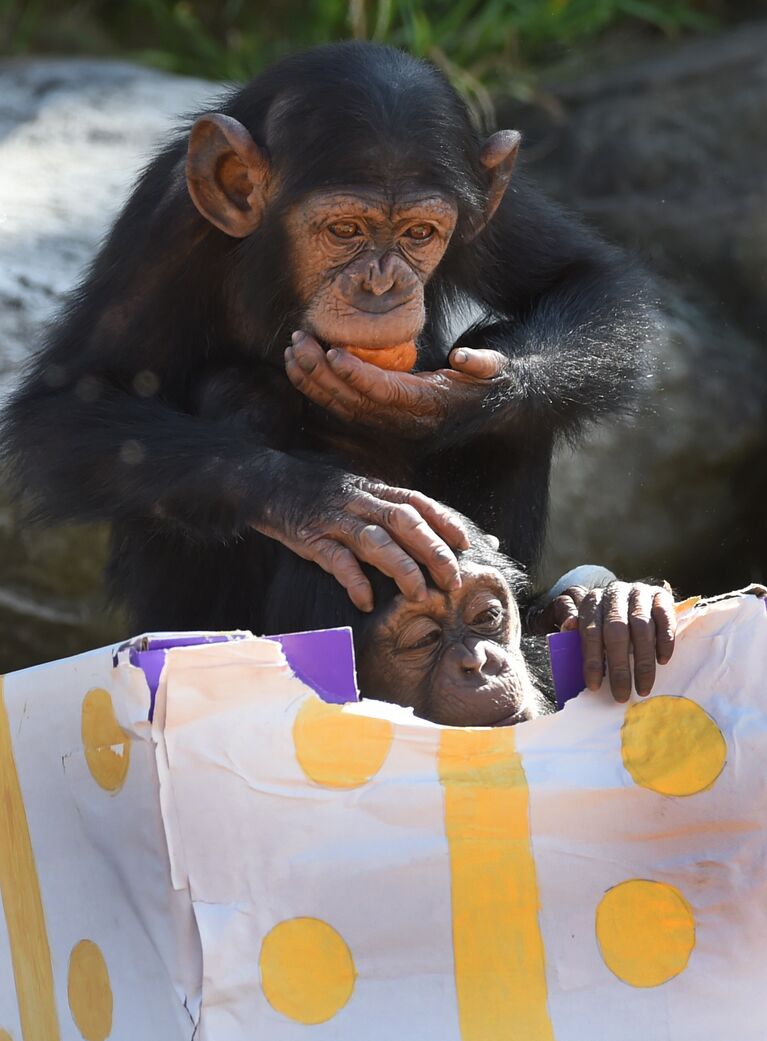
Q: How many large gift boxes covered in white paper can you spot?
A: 1